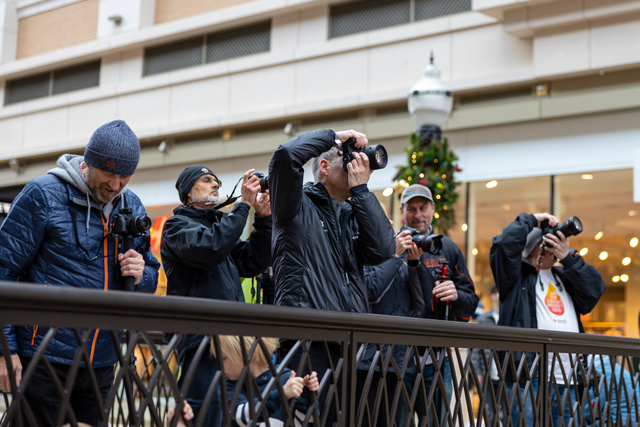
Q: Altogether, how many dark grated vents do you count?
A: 3